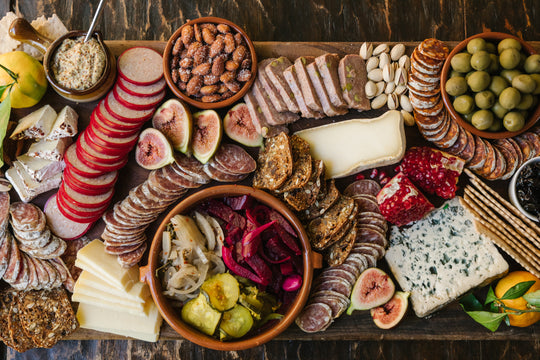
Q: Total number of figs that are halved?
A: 6